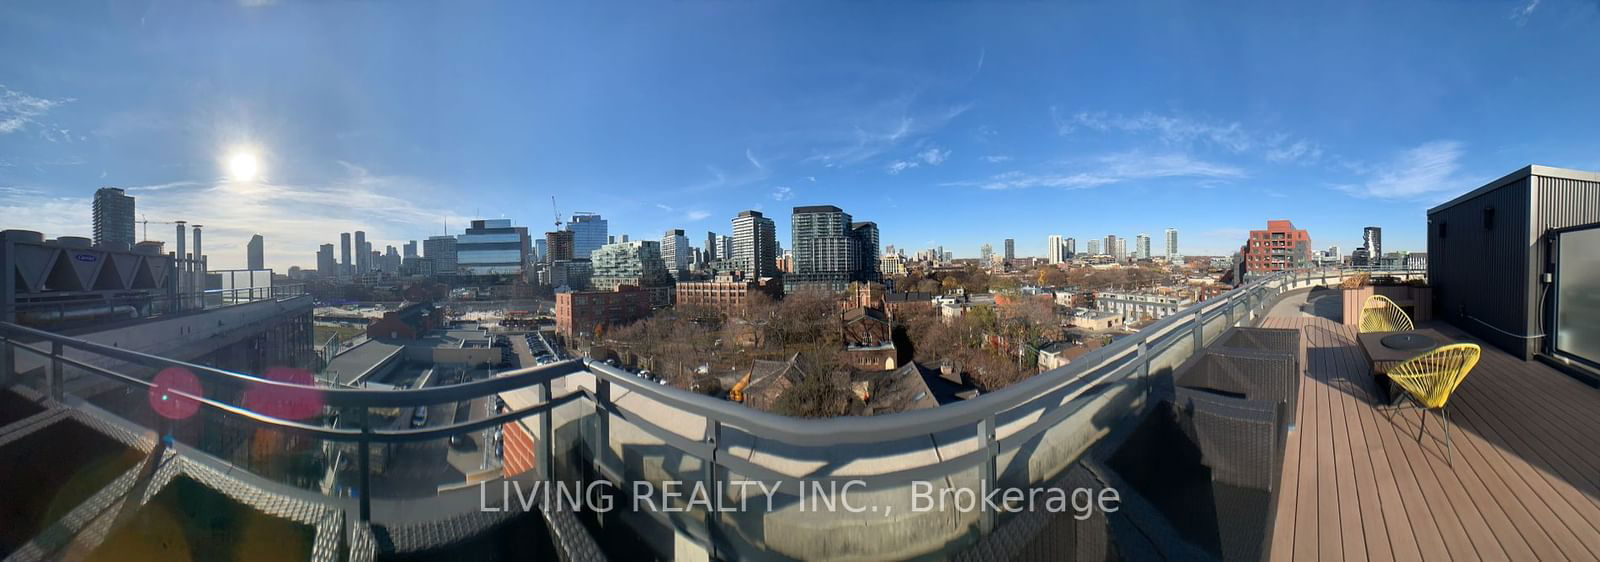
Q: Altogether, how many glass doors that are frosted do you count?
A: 1